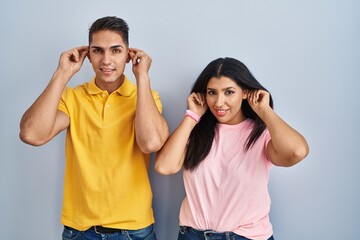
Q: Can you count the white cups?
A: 0